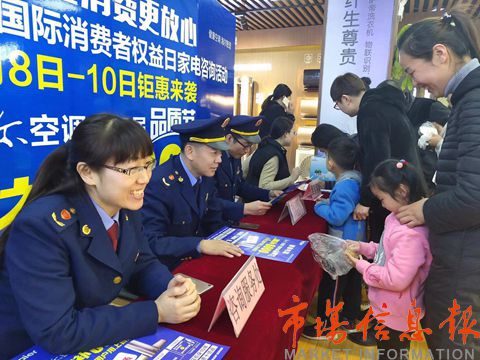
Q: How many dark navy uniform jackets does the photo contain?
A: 3